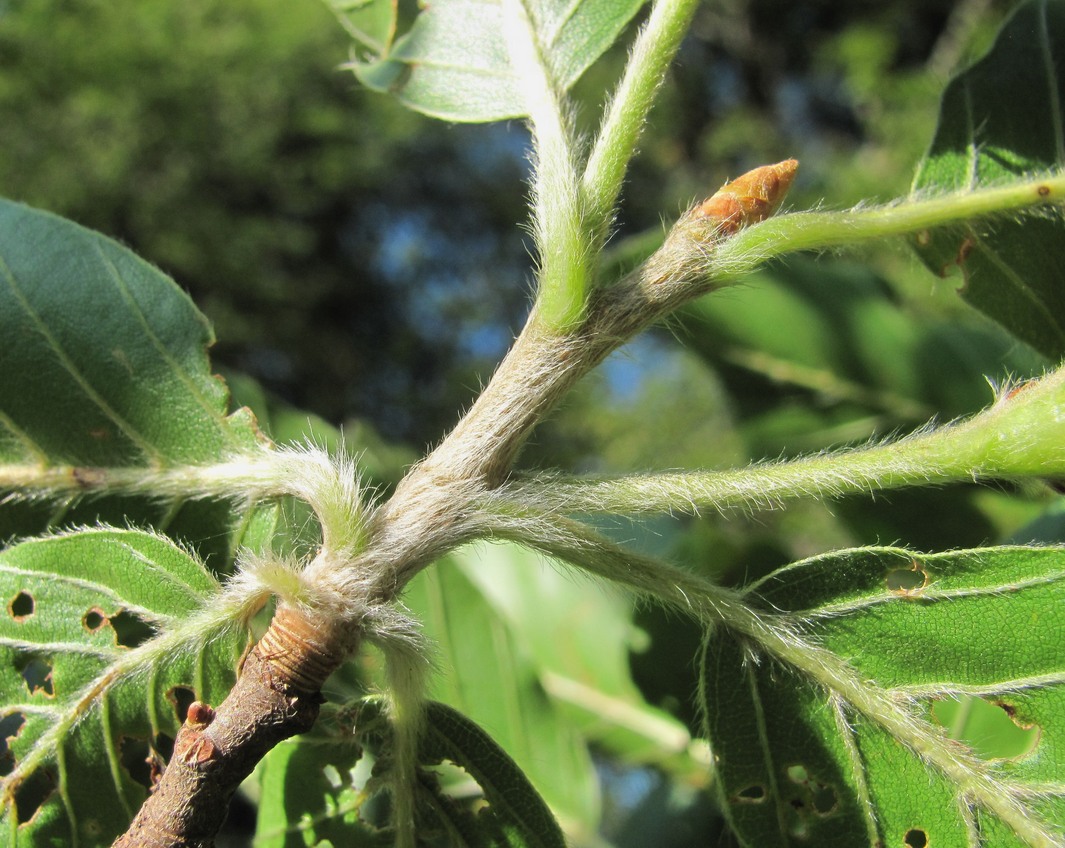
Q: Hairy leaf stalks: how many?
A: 8